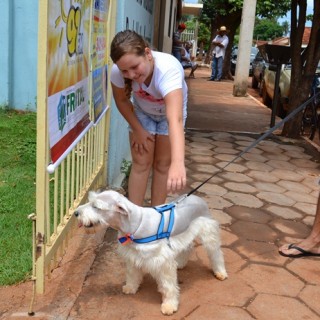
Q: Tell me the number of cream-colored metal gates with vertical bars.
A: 1